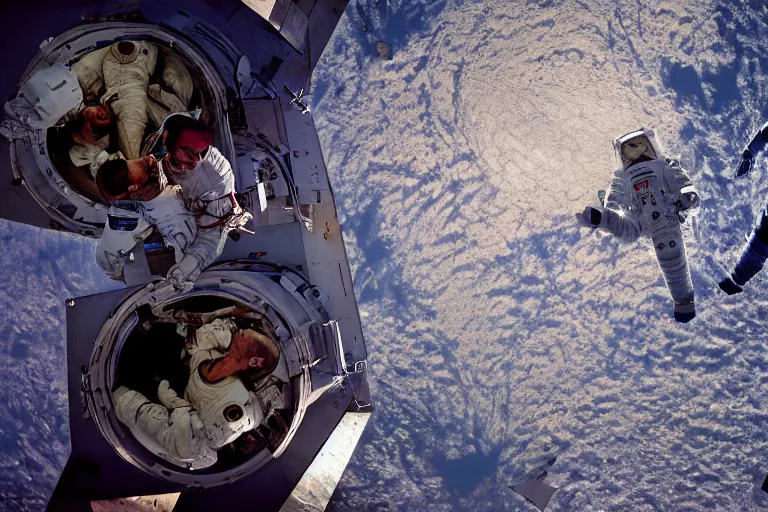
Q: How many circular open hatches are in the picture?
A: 2